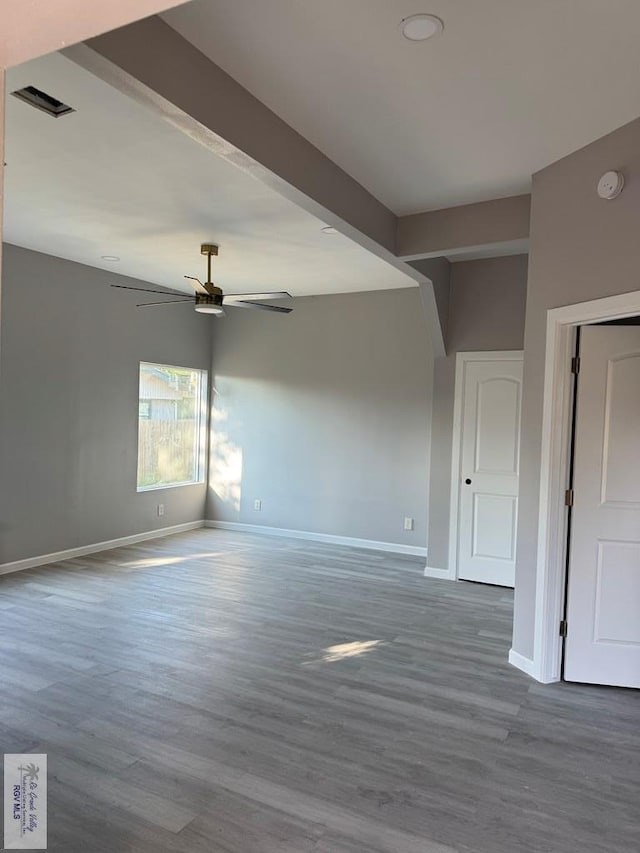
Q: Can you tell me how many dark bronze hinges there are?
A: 3